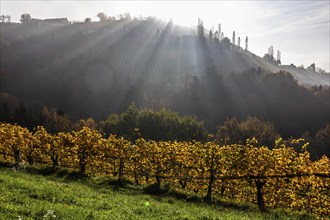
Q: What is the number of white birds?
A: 0